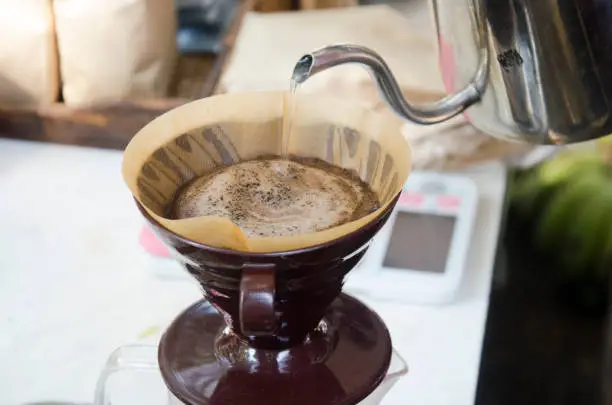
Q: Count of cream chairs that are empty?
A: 0